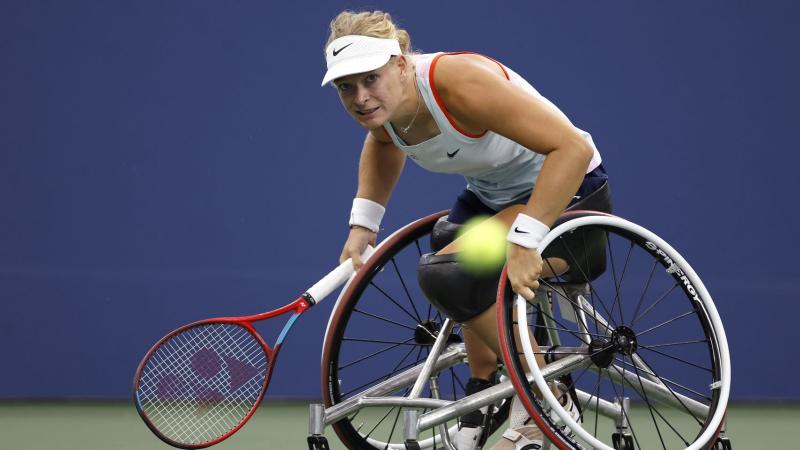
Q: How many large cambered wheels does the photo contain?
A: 2